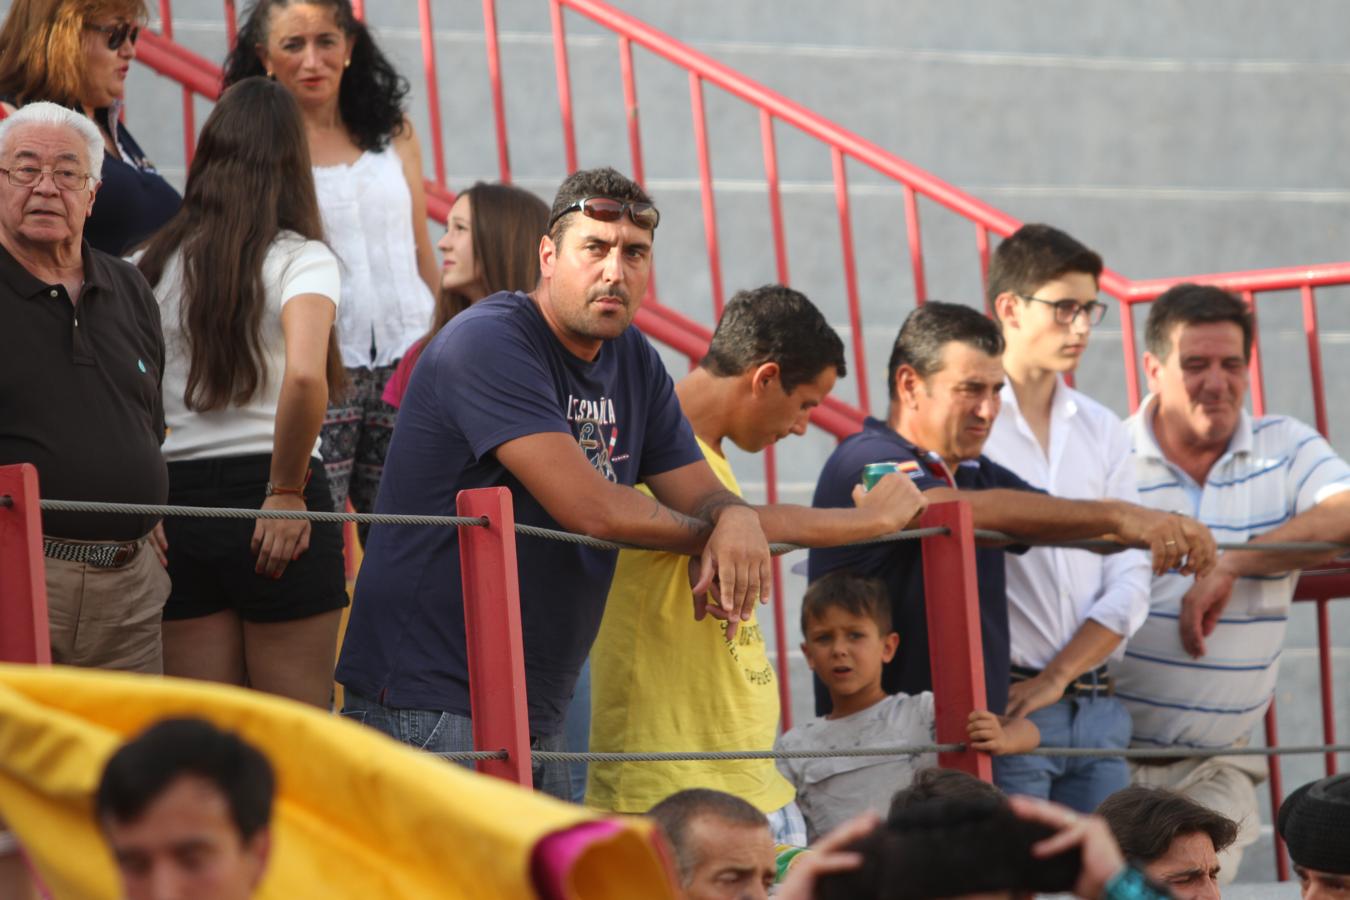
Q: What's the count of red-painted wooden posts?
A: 3